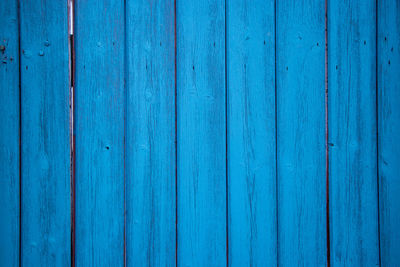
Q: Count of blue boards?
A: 9